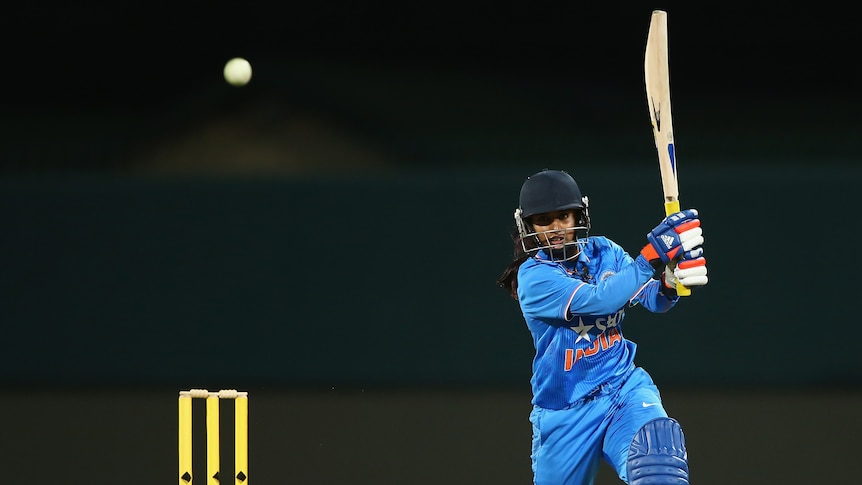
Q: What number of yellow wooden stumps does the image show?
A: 3